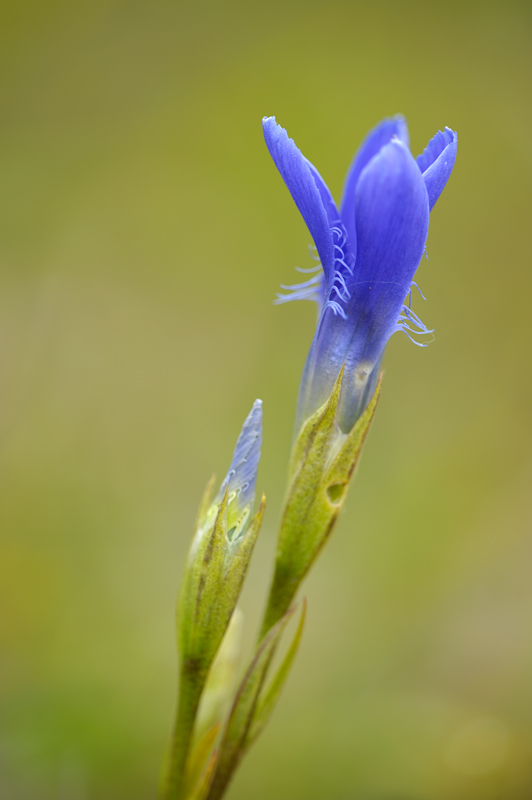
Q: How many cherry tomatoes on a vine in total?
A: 0